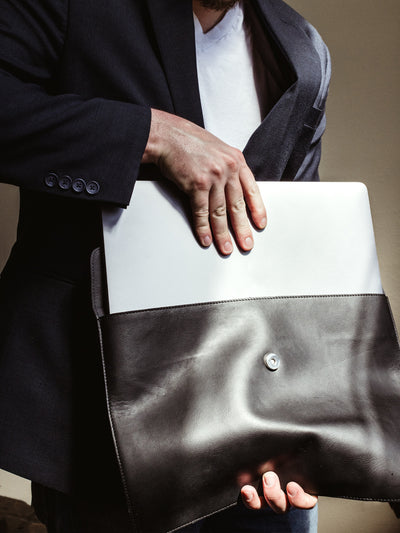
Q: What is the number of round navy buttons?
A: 4